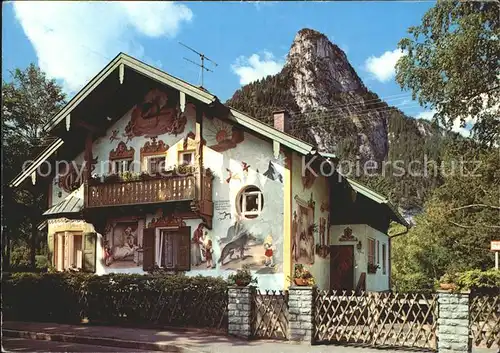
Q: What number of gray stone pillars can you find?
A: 3